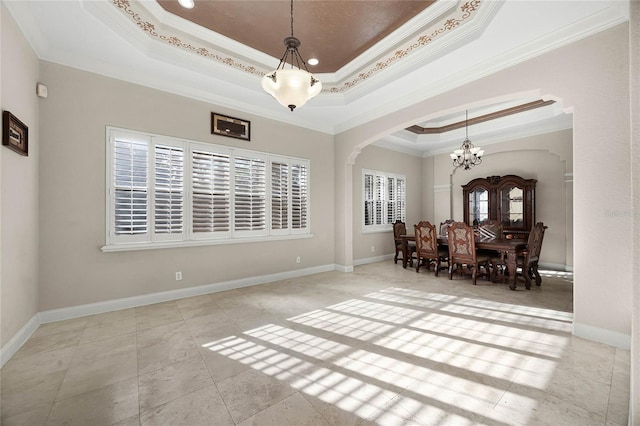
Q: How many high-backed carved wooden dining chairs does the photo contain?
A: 6